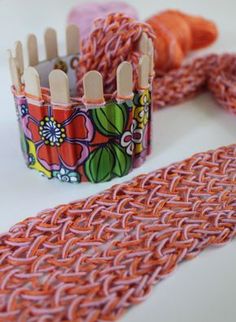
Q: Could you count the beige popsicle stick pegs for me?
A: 12